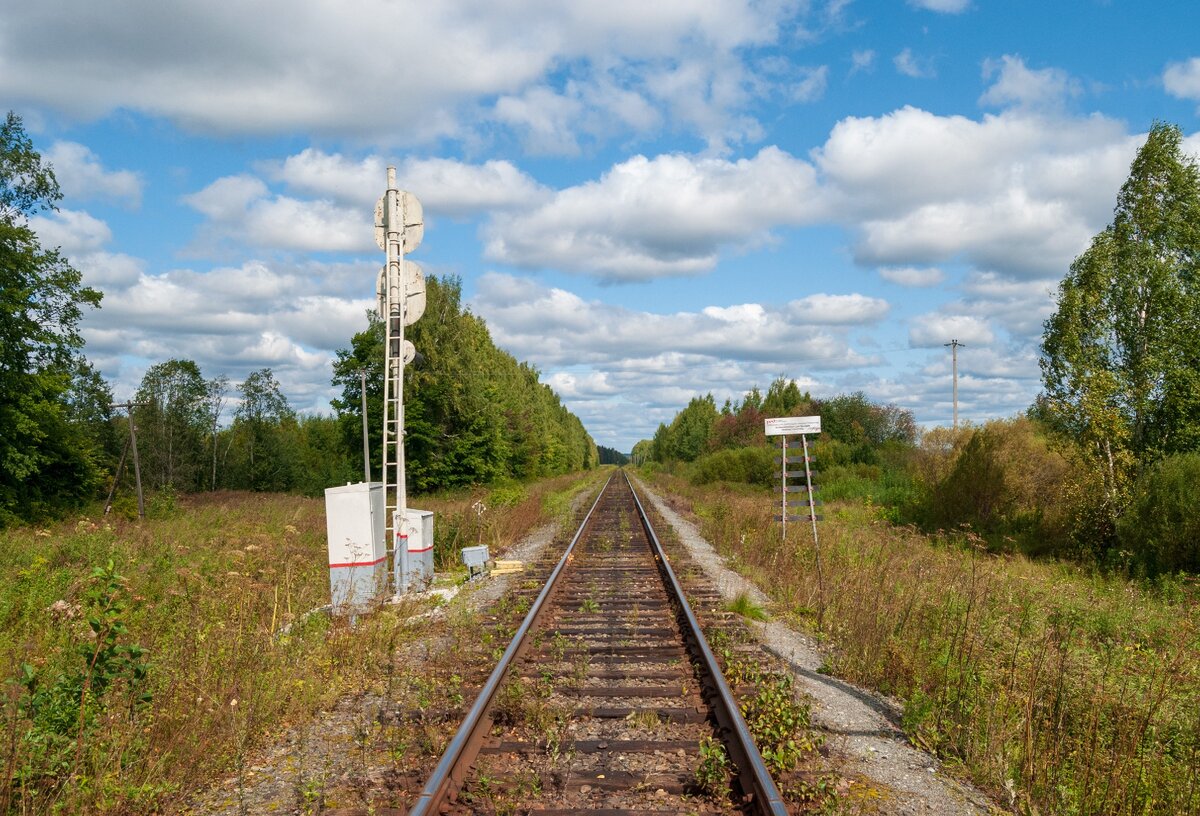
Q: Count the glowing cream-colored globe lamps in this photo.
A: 0